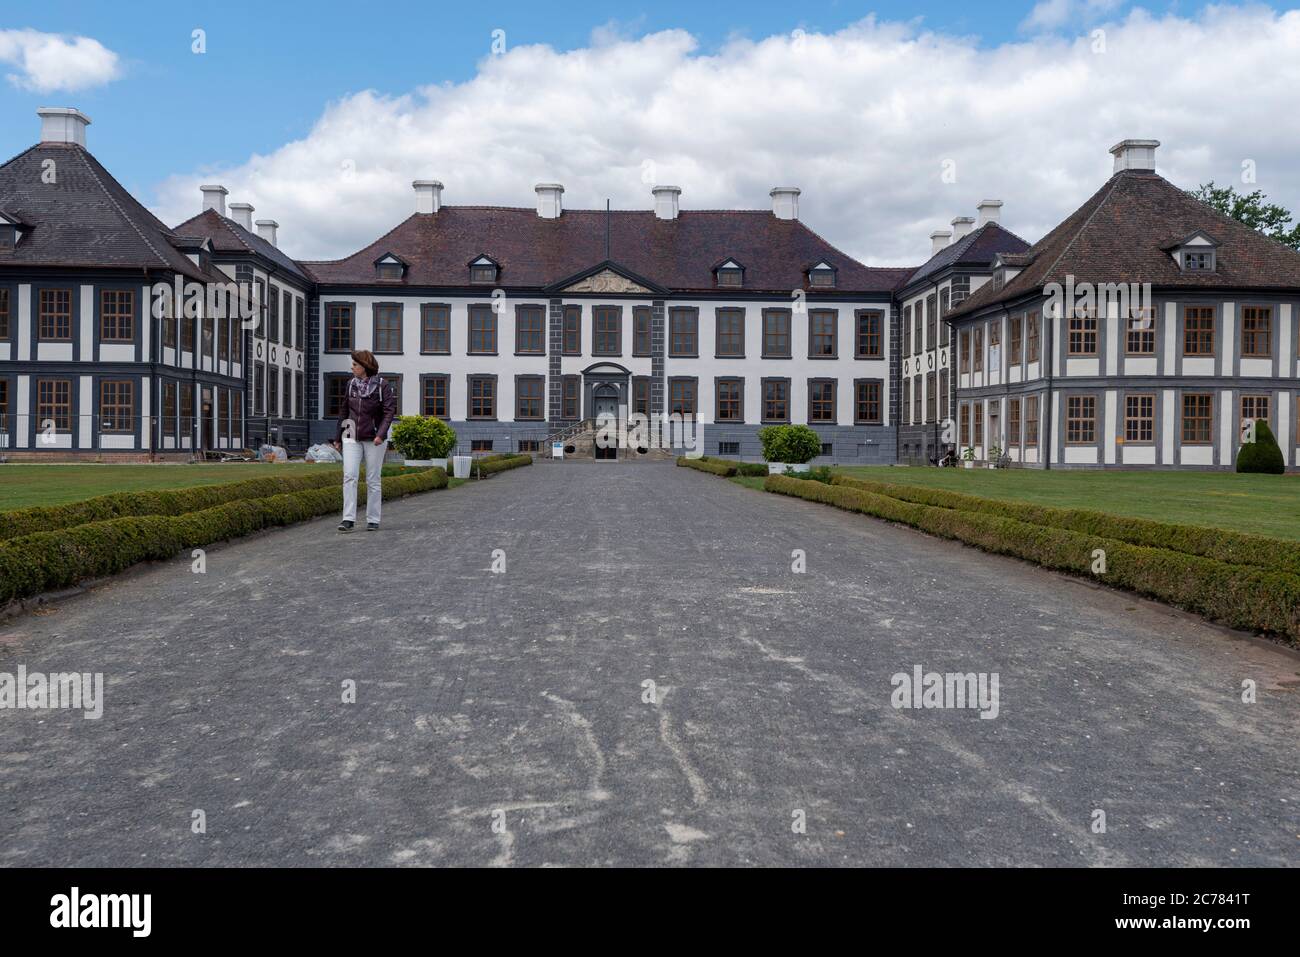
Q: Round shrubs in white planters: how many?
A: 2